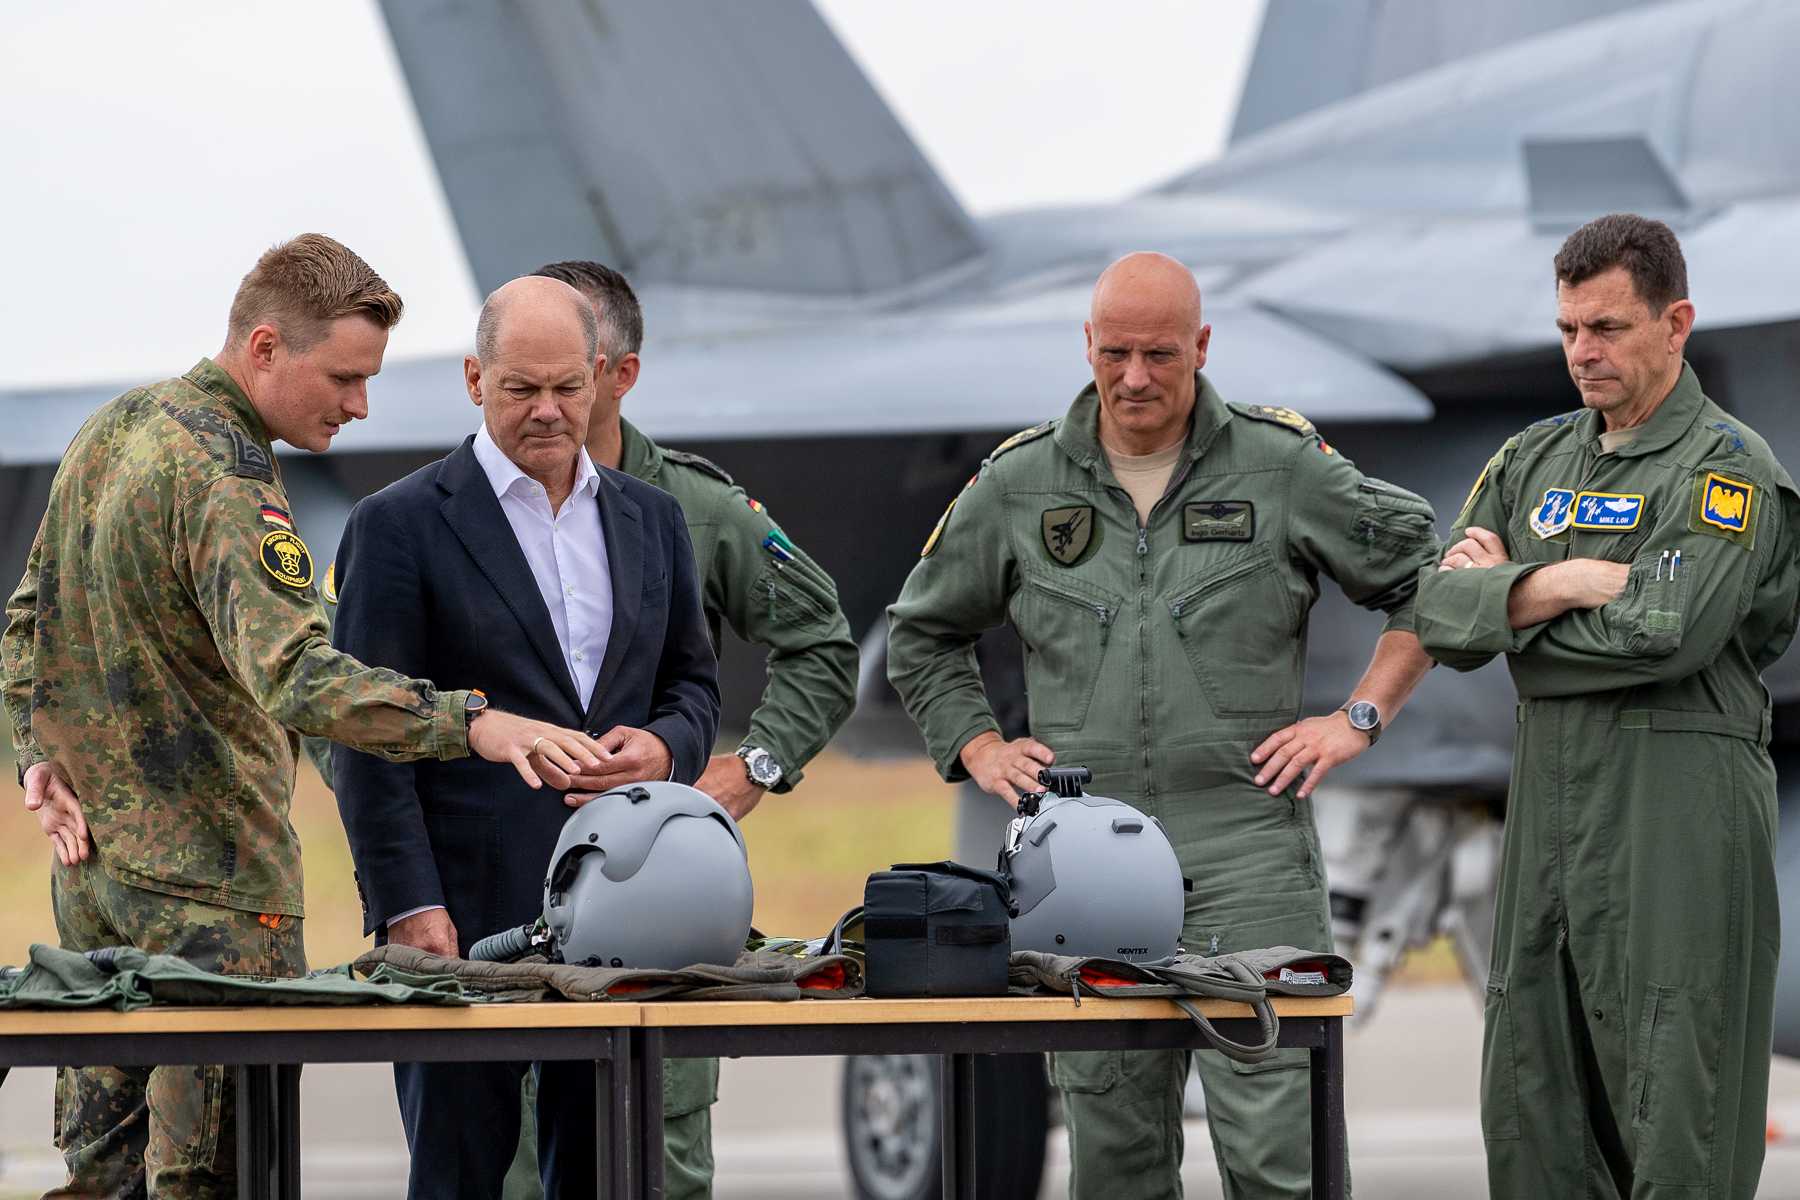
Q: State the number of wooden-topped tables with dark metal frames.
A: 2